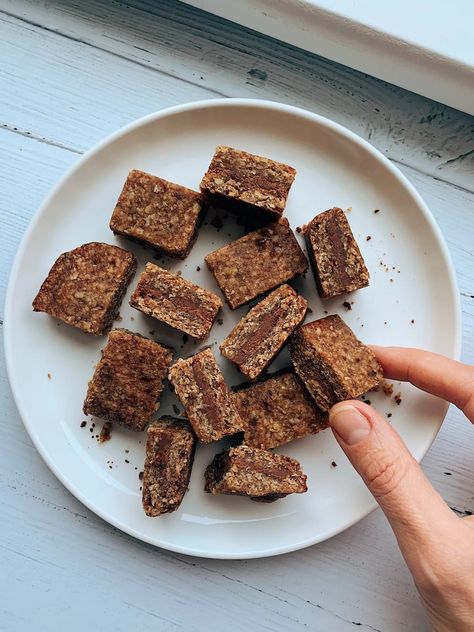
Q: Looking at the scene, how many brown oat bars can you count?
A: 13